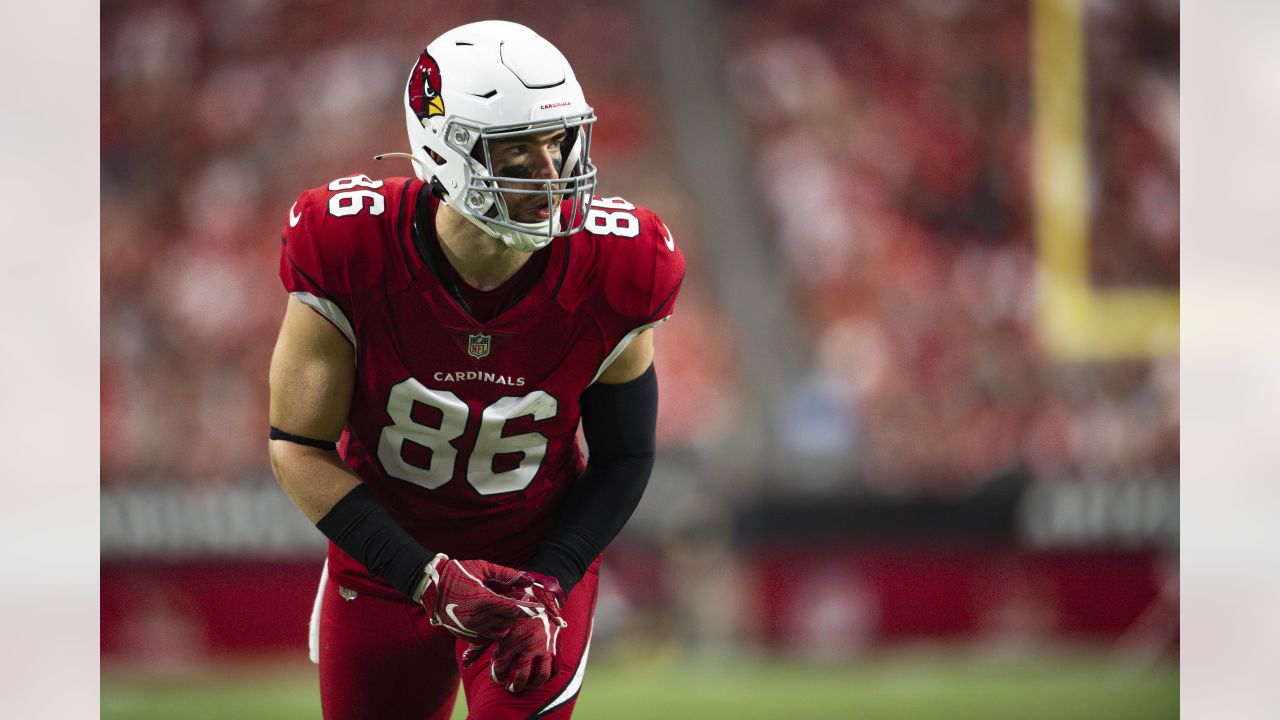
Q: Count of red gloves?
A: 2